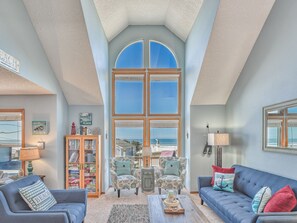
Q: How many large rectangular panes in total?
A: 4